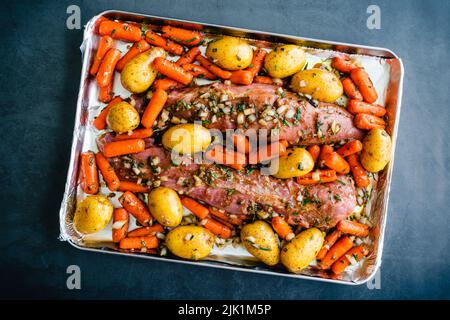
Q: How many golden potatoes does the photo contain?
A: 13